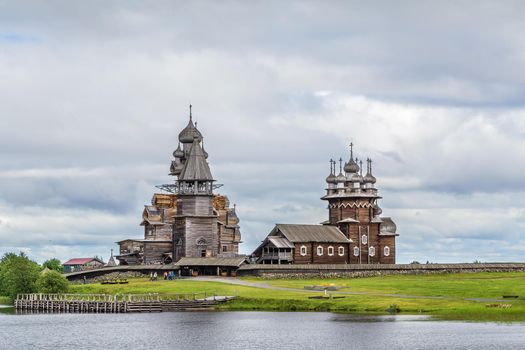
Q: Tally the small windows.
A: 8